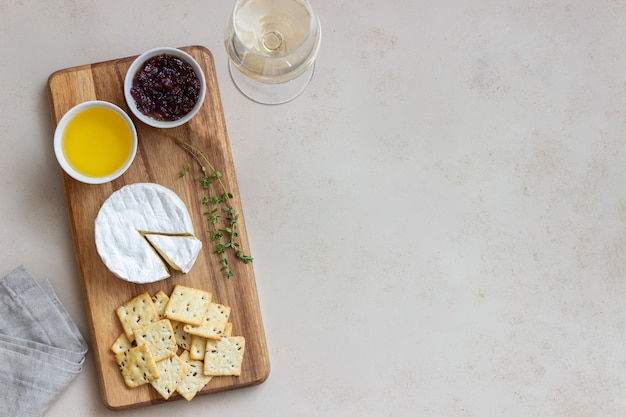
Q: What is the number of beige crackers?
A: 12